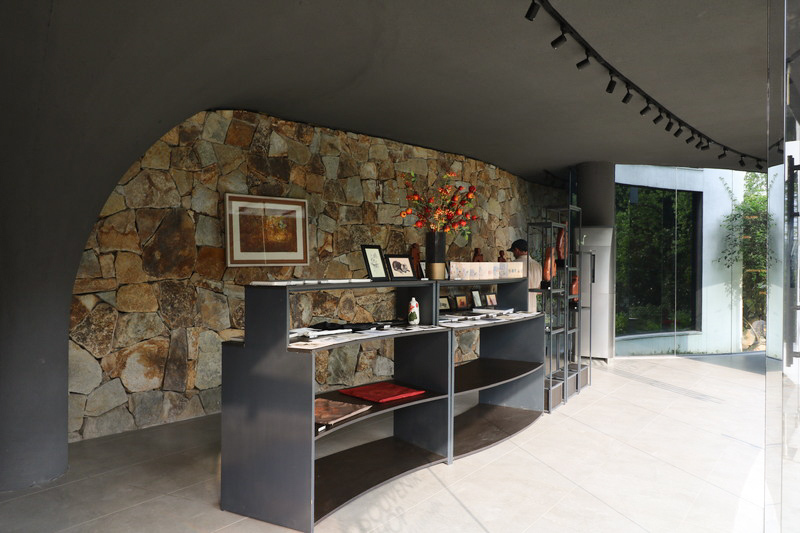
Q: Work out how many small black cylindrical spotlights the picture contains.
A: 15